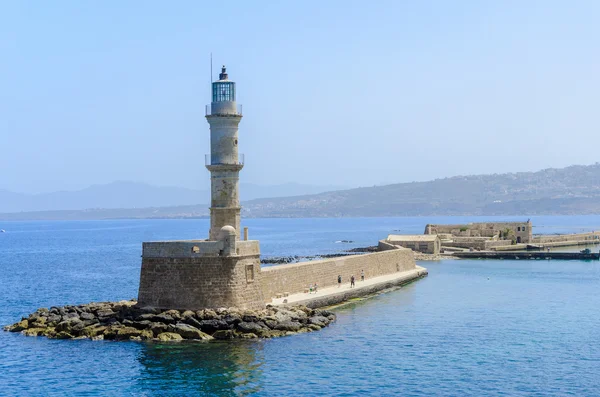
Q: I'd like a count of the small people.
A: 5